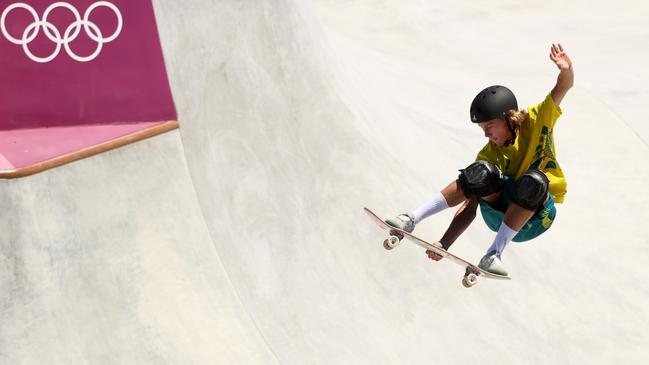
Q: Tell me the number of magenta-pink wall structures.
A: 1